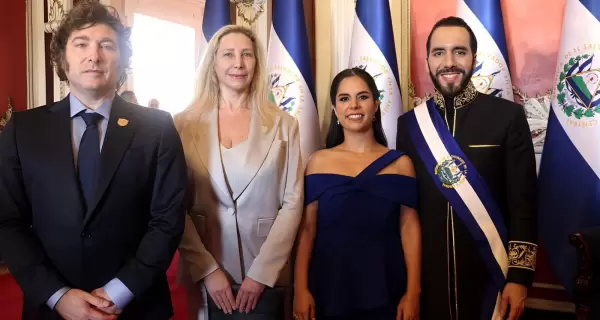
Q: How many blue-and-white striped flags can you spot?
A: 5